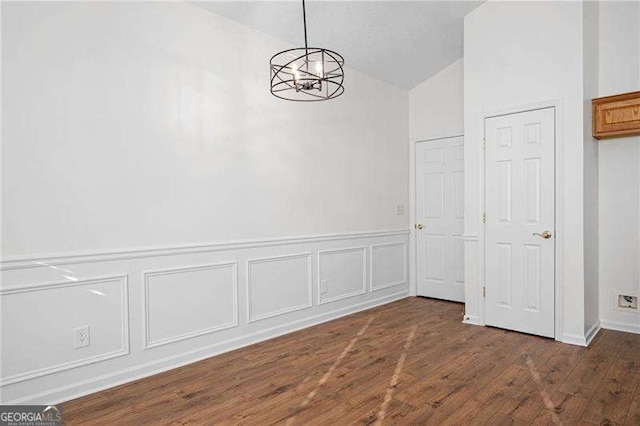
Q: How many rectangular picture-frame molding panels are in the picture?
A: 5